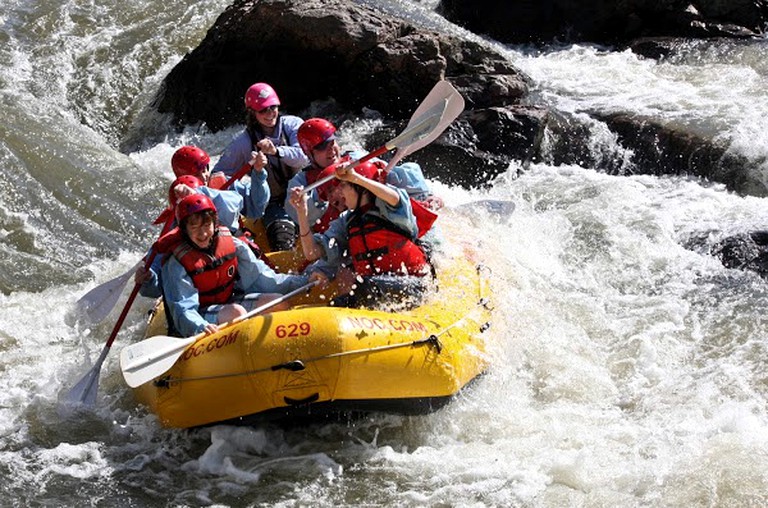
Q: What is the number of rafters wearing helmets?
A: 7